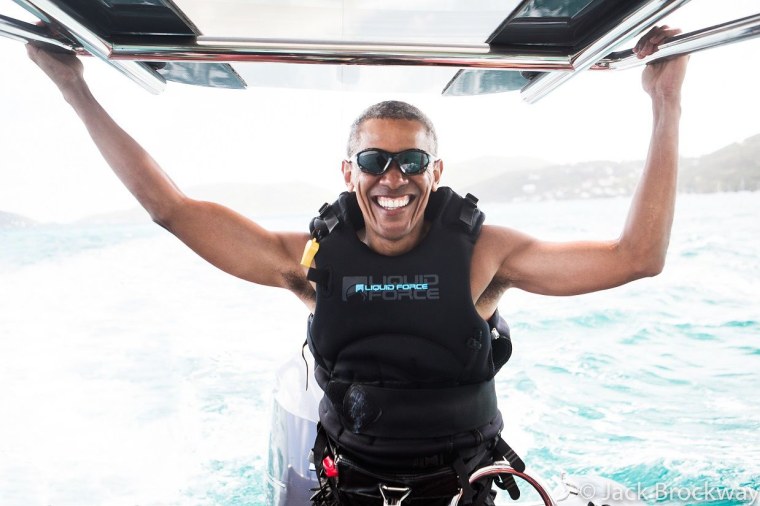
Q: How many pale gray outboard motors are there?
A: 1